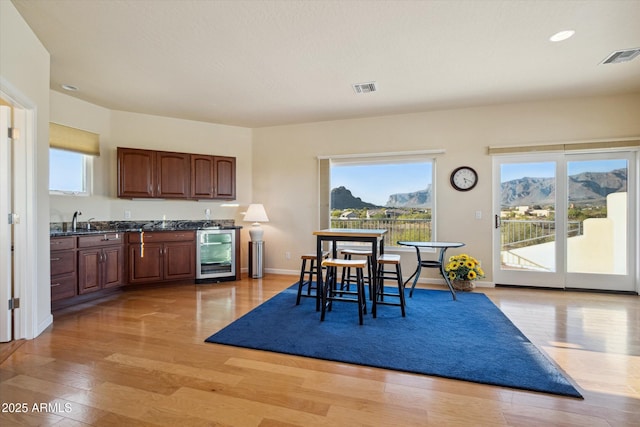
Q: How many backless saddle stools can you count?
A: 4